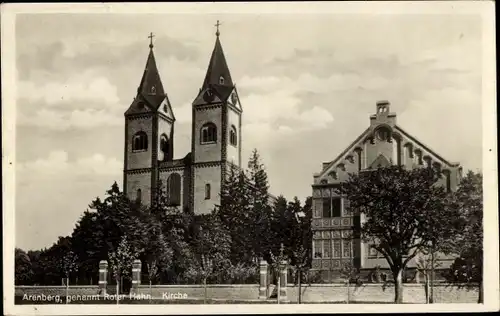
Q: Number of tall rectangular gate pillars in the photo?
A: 4